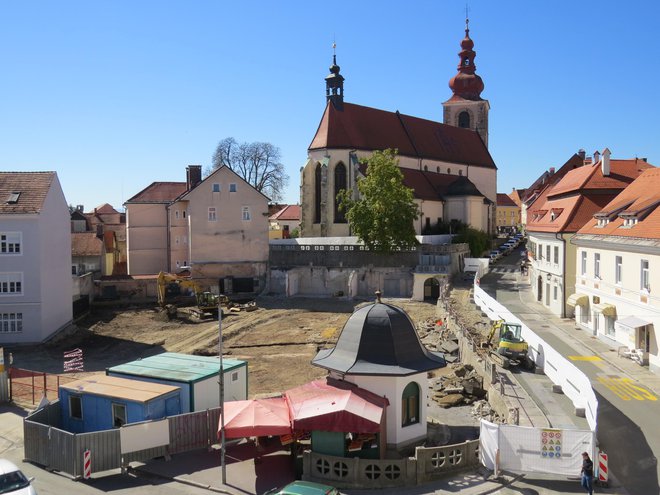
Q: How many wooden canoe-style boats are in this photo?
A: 0